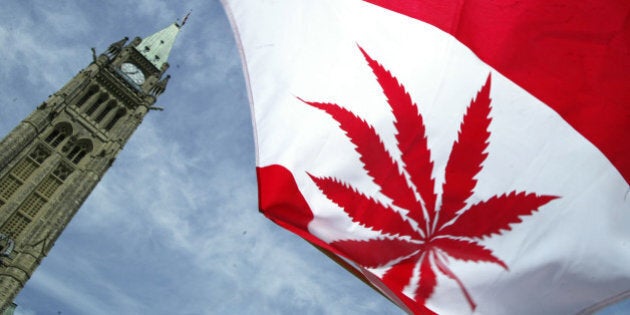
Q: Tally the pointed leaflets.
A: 9